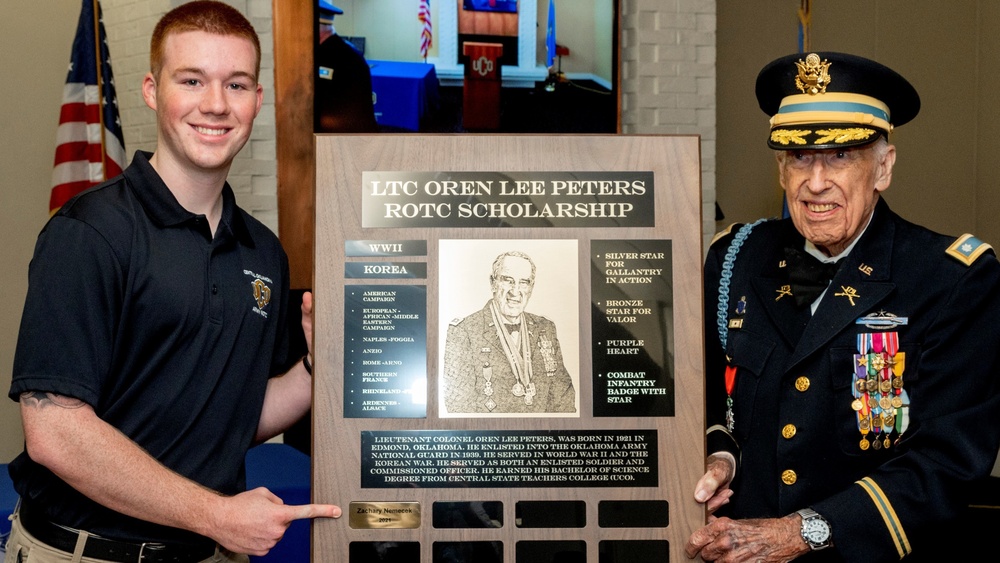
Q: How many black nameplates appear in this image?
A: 7